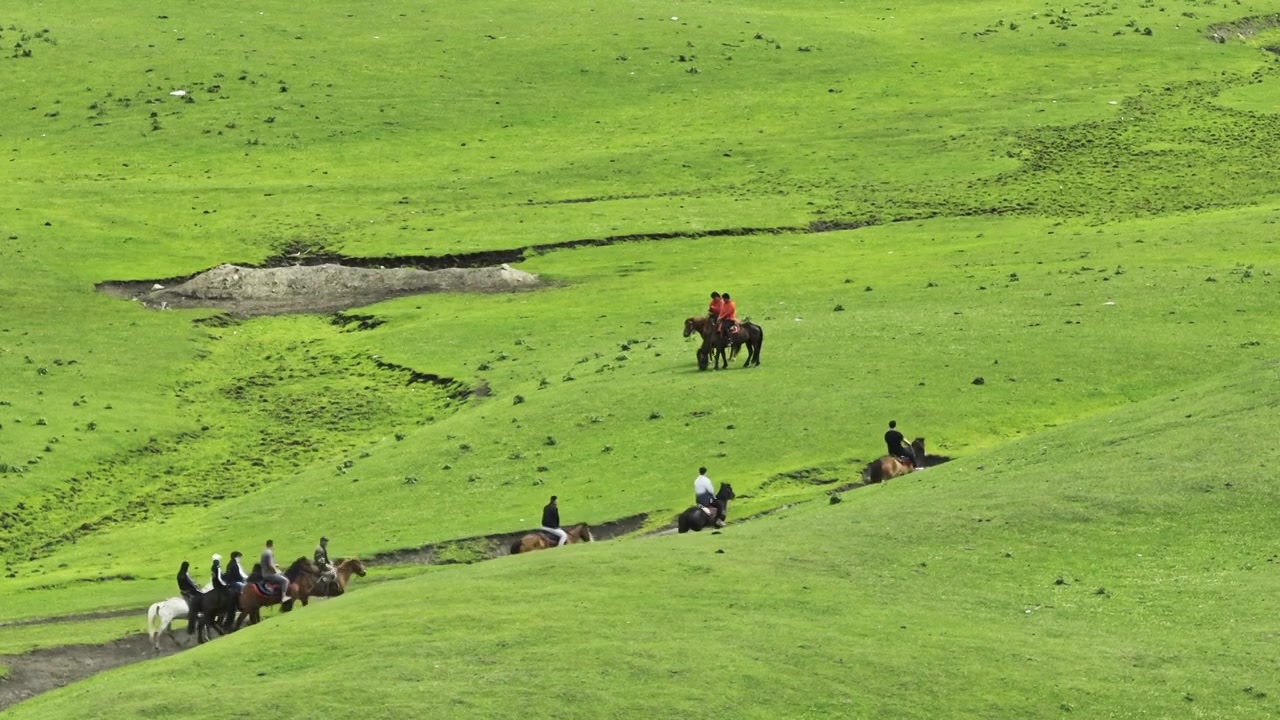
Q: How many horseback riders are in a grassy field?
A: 10